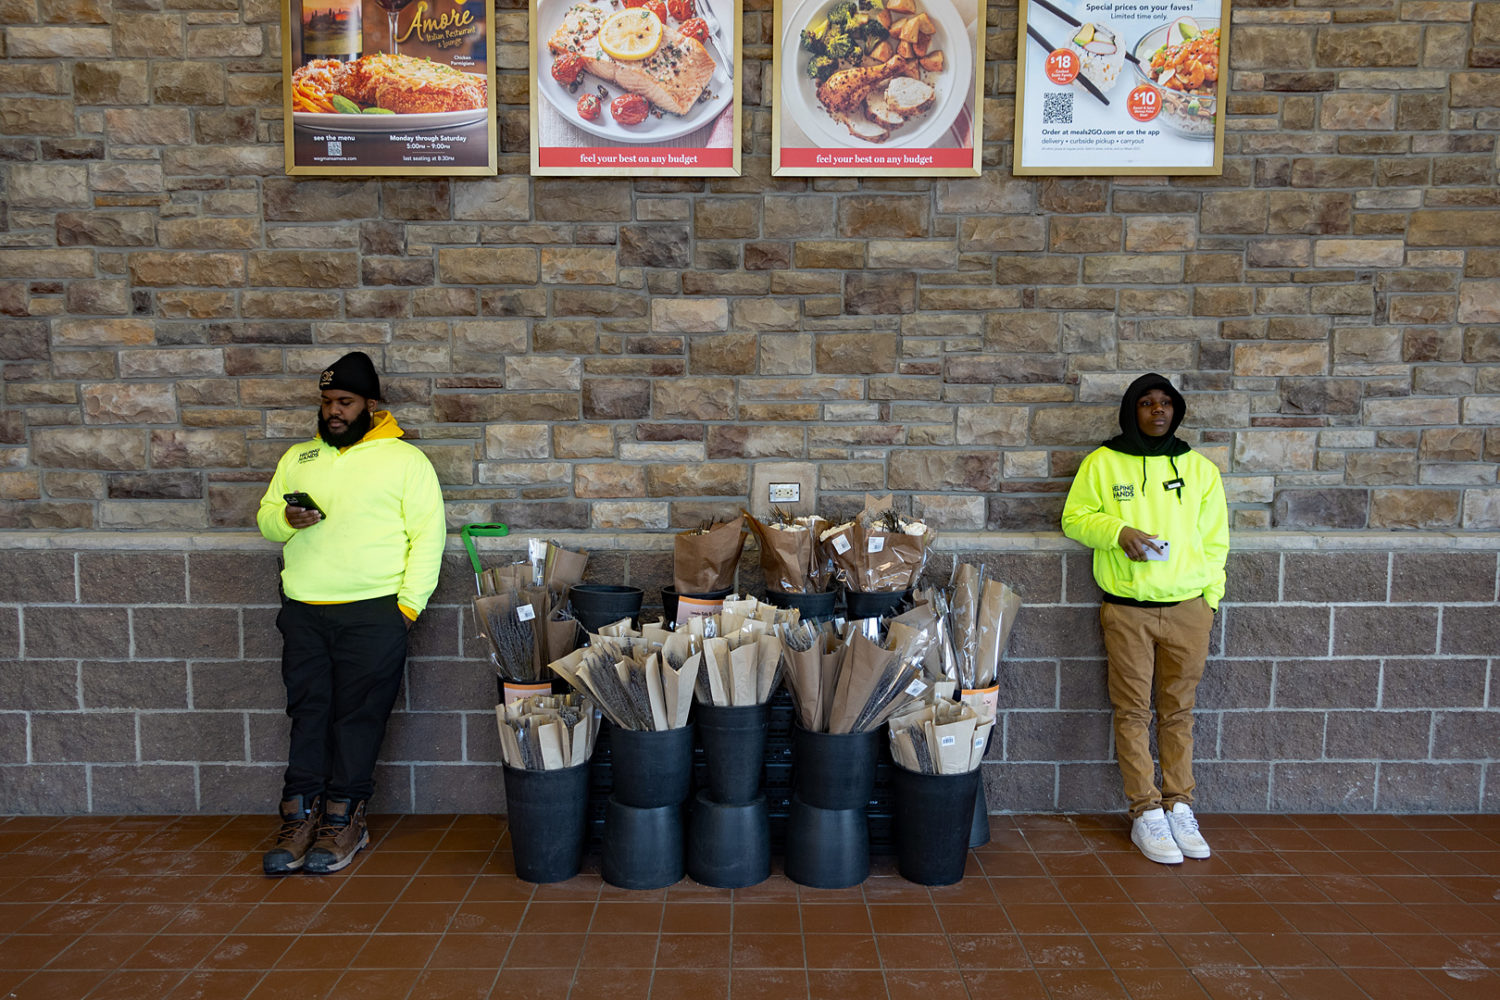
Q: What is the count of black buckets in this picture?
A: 15